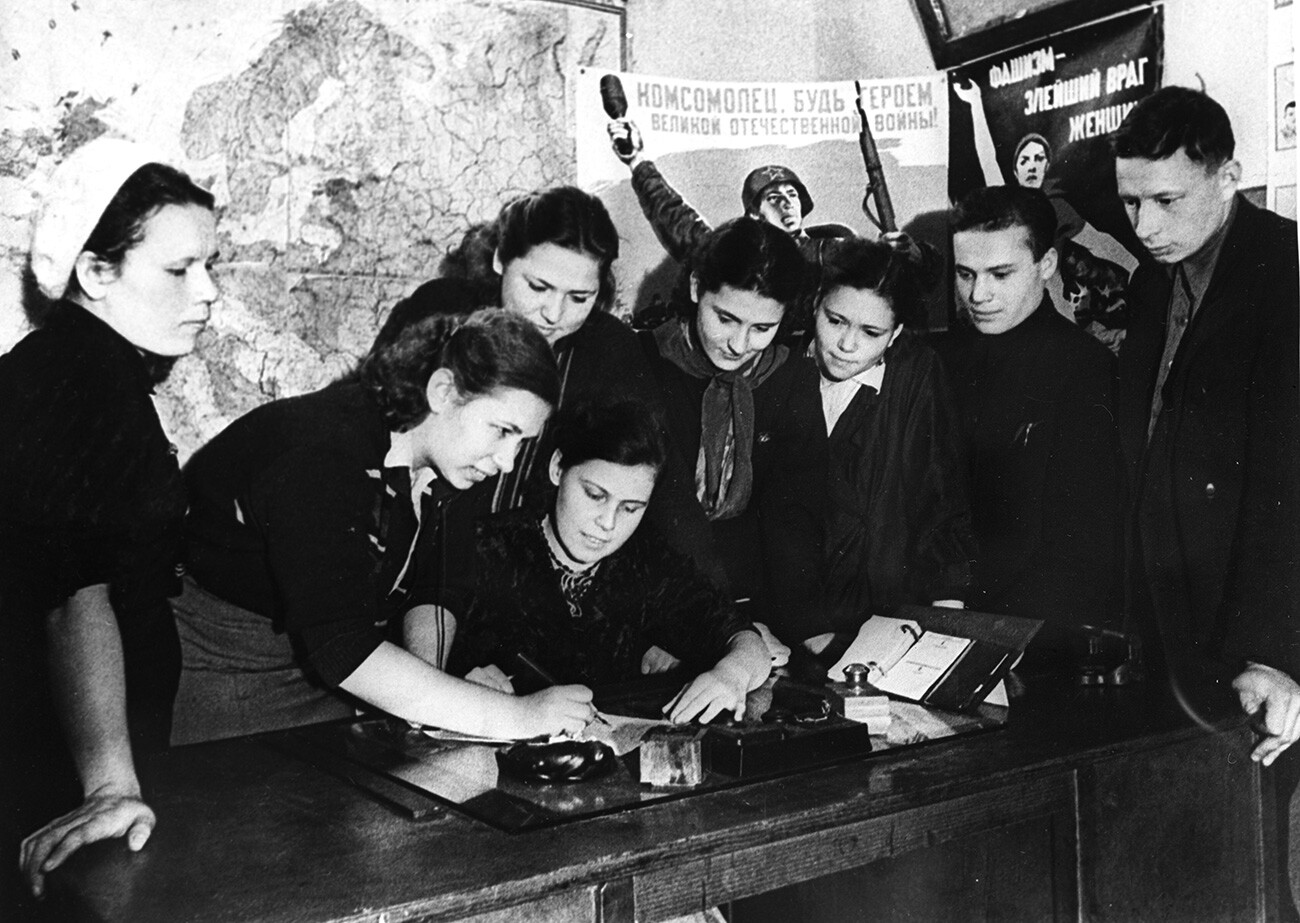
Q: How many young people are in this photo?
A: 8